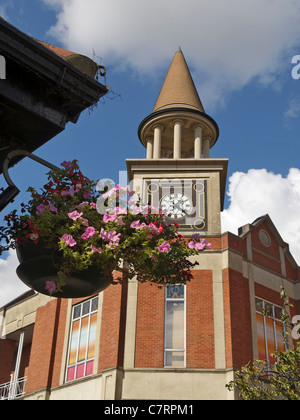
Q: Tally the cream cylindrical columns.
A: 5